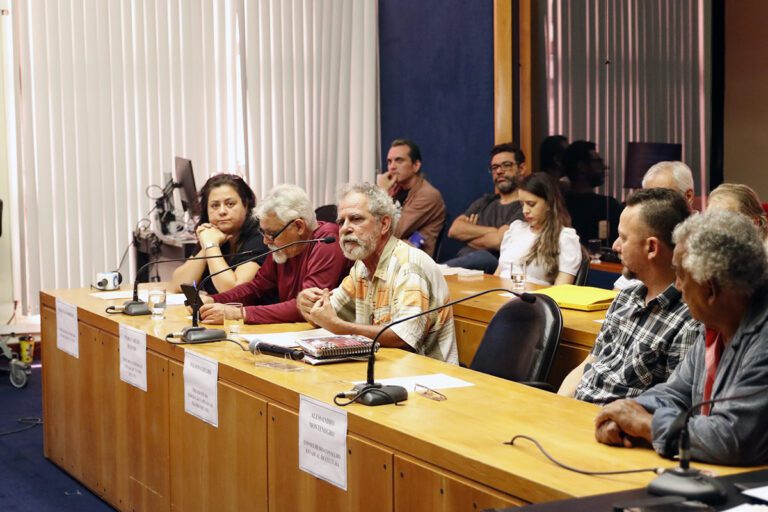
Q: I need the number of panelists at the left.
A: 3